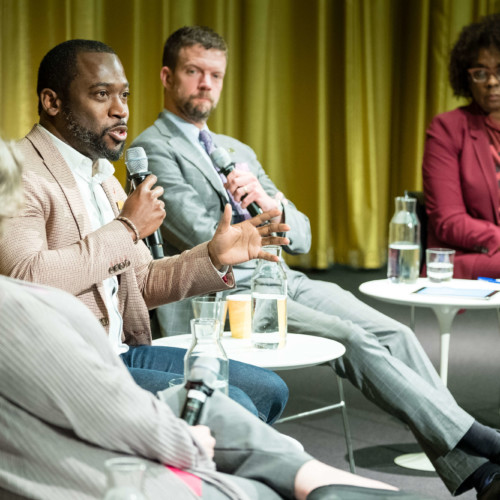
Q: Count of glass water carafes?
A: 4